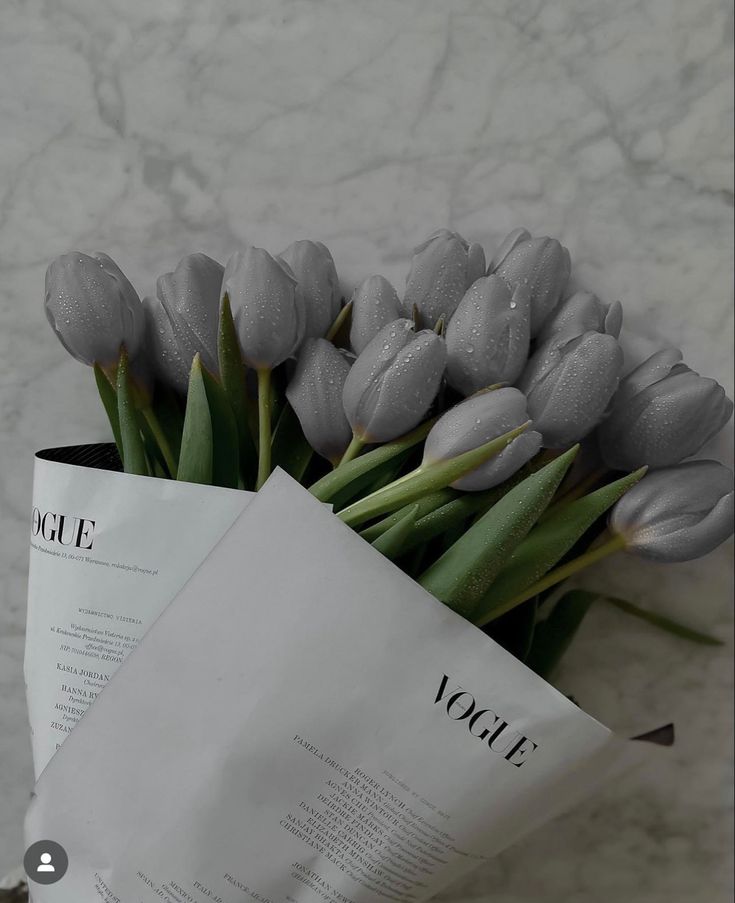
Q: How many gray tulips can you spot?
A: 15